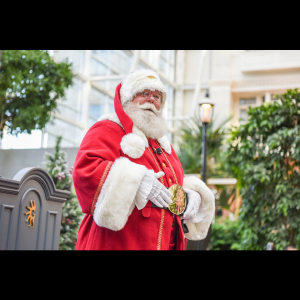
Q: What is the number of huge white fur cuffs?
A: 2